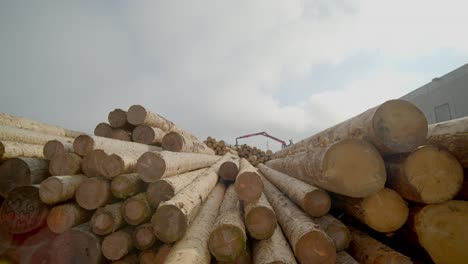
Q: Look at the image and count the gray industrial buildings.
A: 1